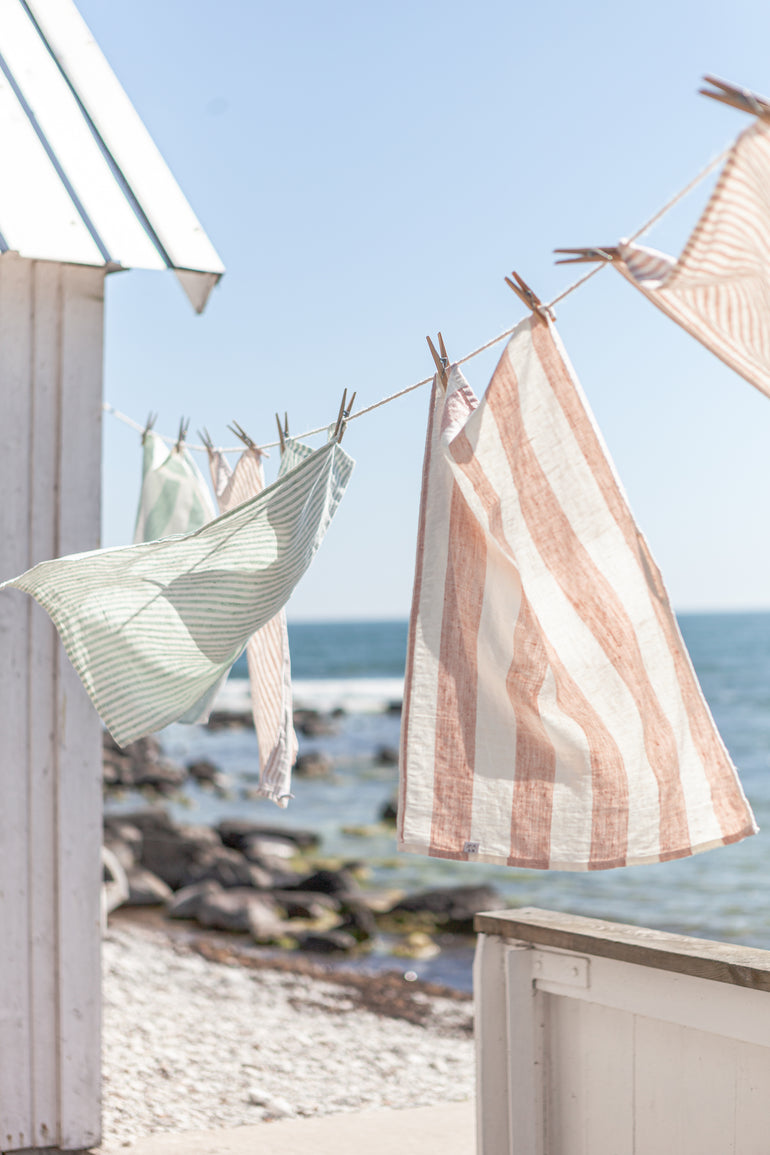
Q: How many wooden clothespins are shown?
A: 10